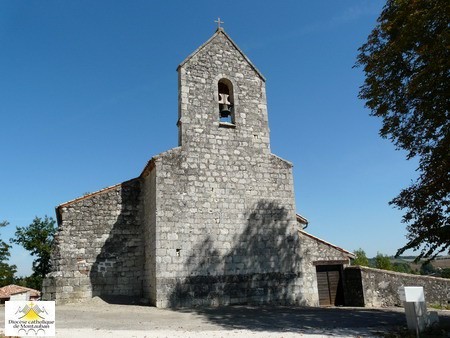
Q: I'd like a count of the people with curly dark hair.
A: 0